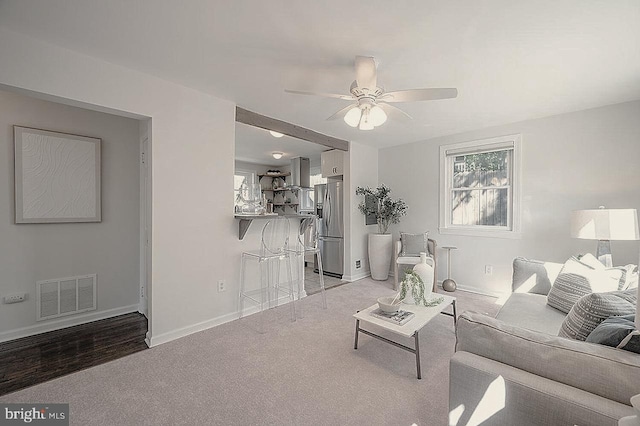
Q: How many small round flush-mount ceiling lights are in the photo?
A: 2